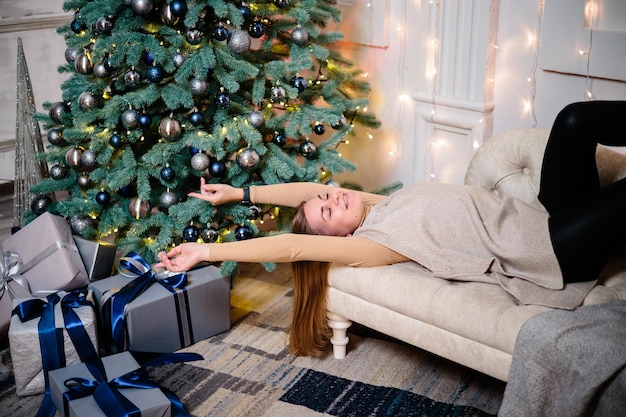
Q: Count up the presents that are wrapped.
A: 5